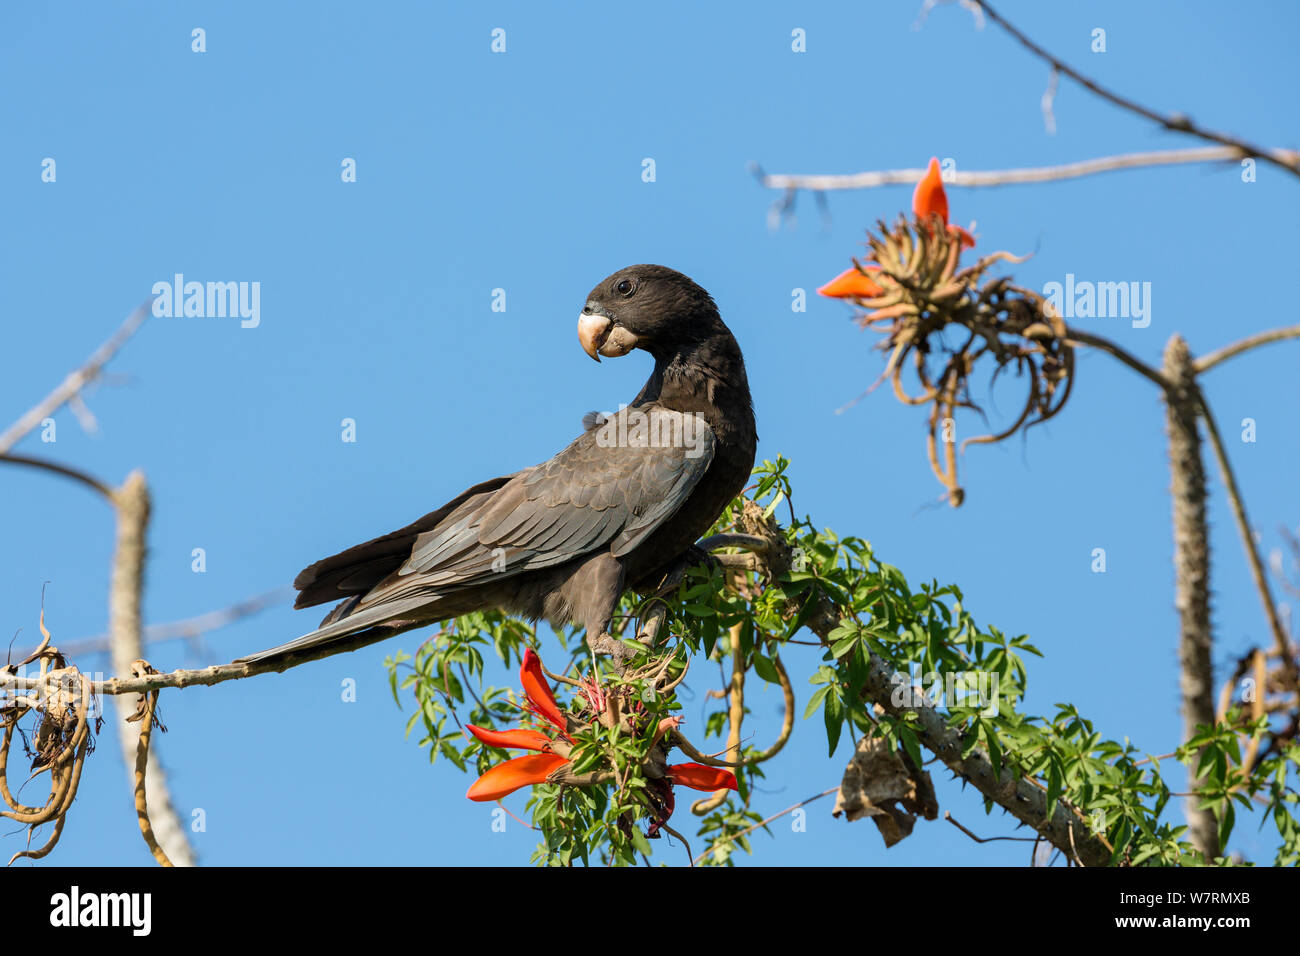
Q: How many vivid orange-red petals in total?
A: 7